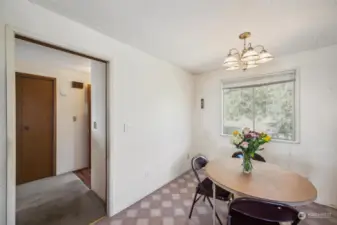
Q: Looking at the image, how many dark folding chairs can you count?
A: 3